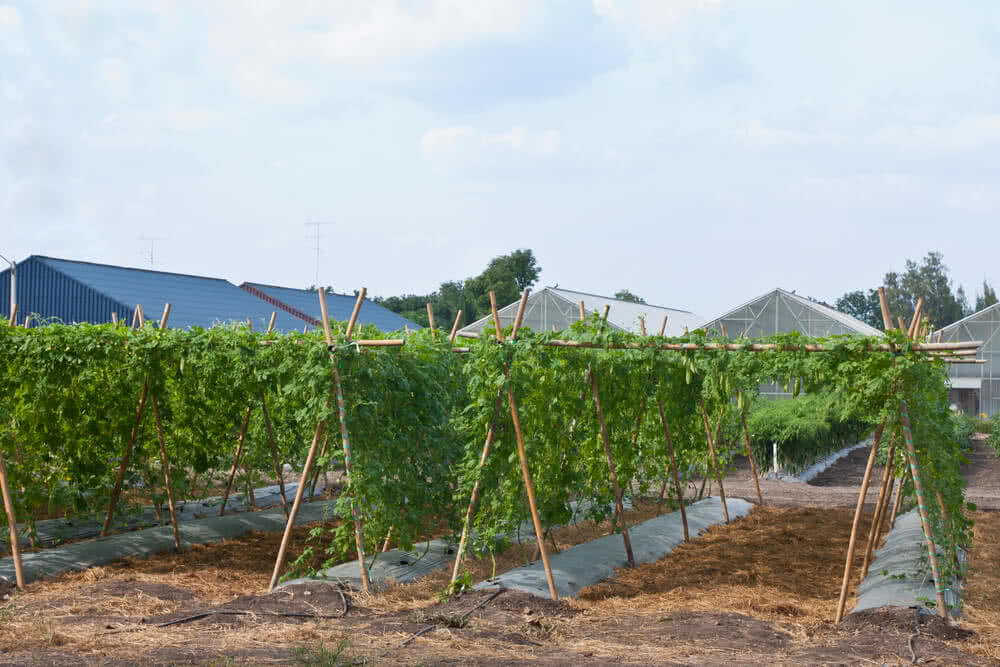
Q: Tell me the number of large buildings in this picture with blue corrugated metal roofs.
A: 2